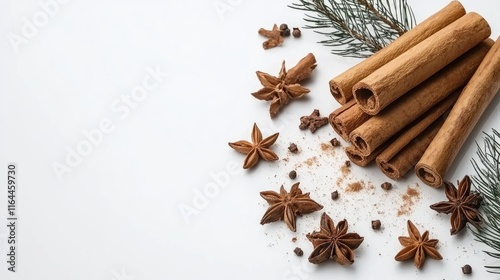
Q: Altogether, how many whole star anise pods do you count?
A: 6